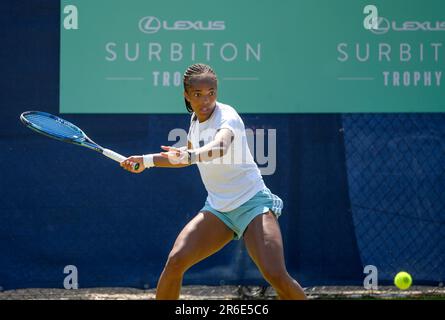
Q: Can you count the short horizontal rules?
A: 3